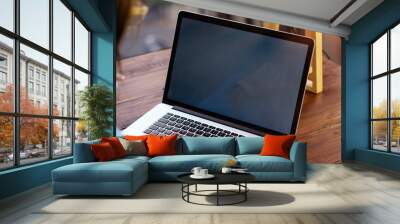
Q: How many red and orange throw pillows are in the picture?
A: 5